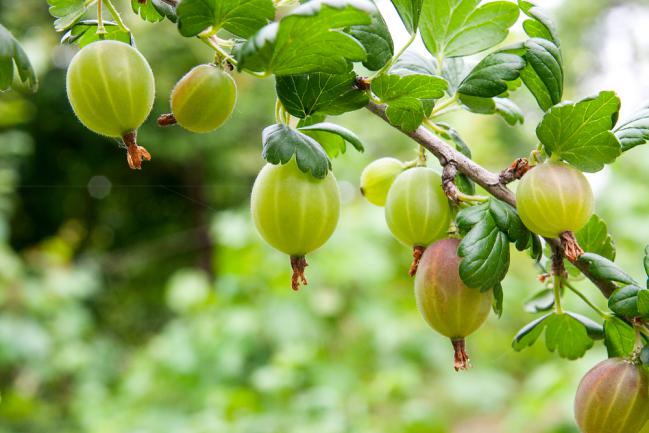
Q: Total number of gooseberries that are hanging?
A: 8